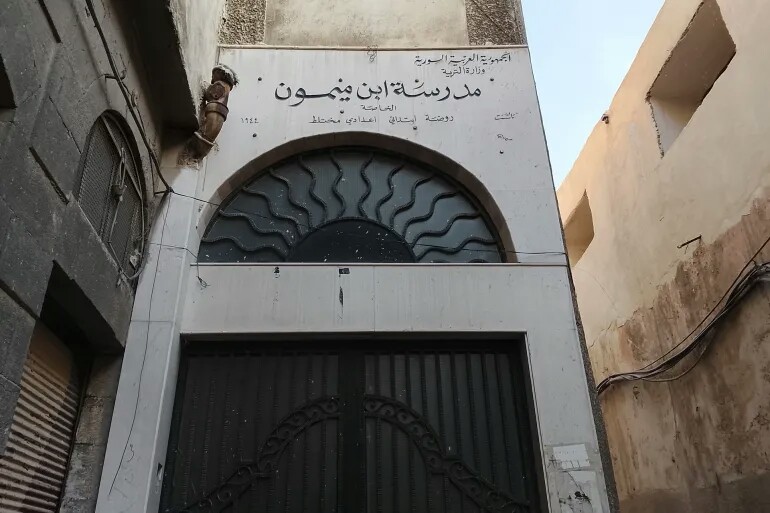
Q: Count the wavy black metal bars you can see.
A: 12